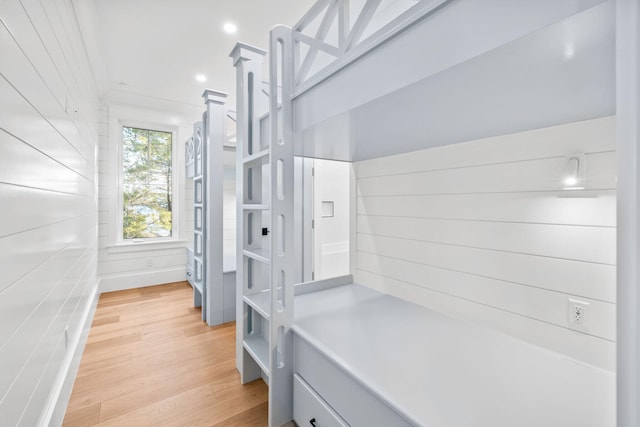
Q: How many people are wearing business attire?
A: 0